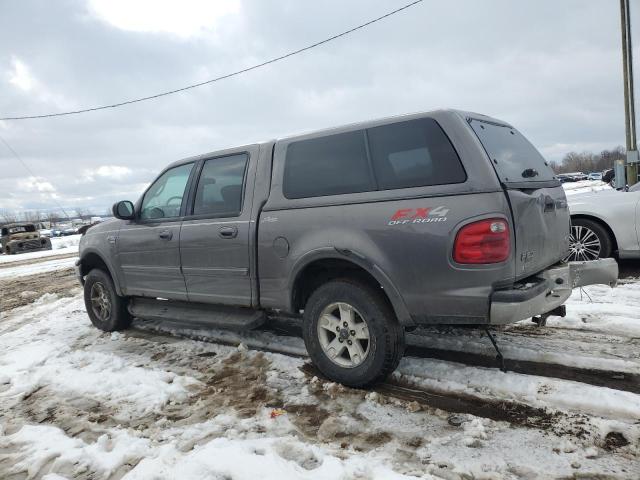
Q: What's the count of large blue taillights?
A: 0